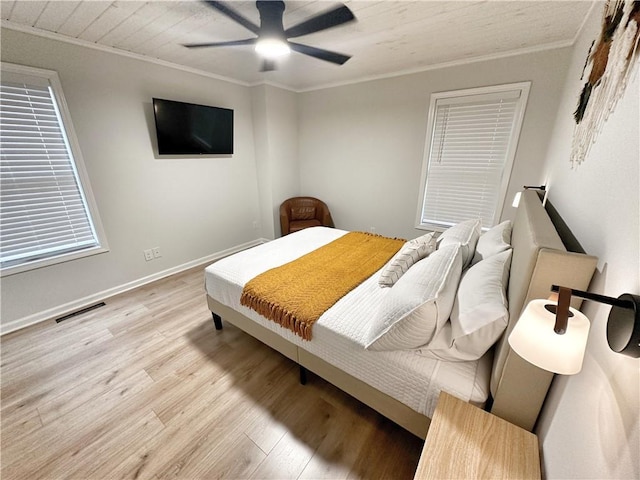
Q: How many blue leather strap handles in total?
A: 0